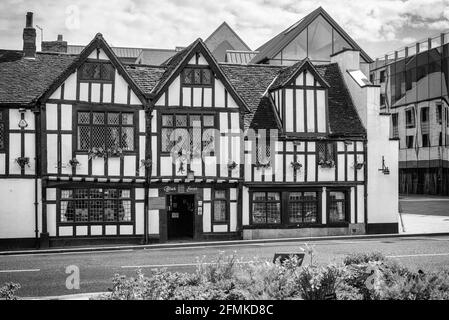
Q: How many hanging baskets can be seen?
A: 6